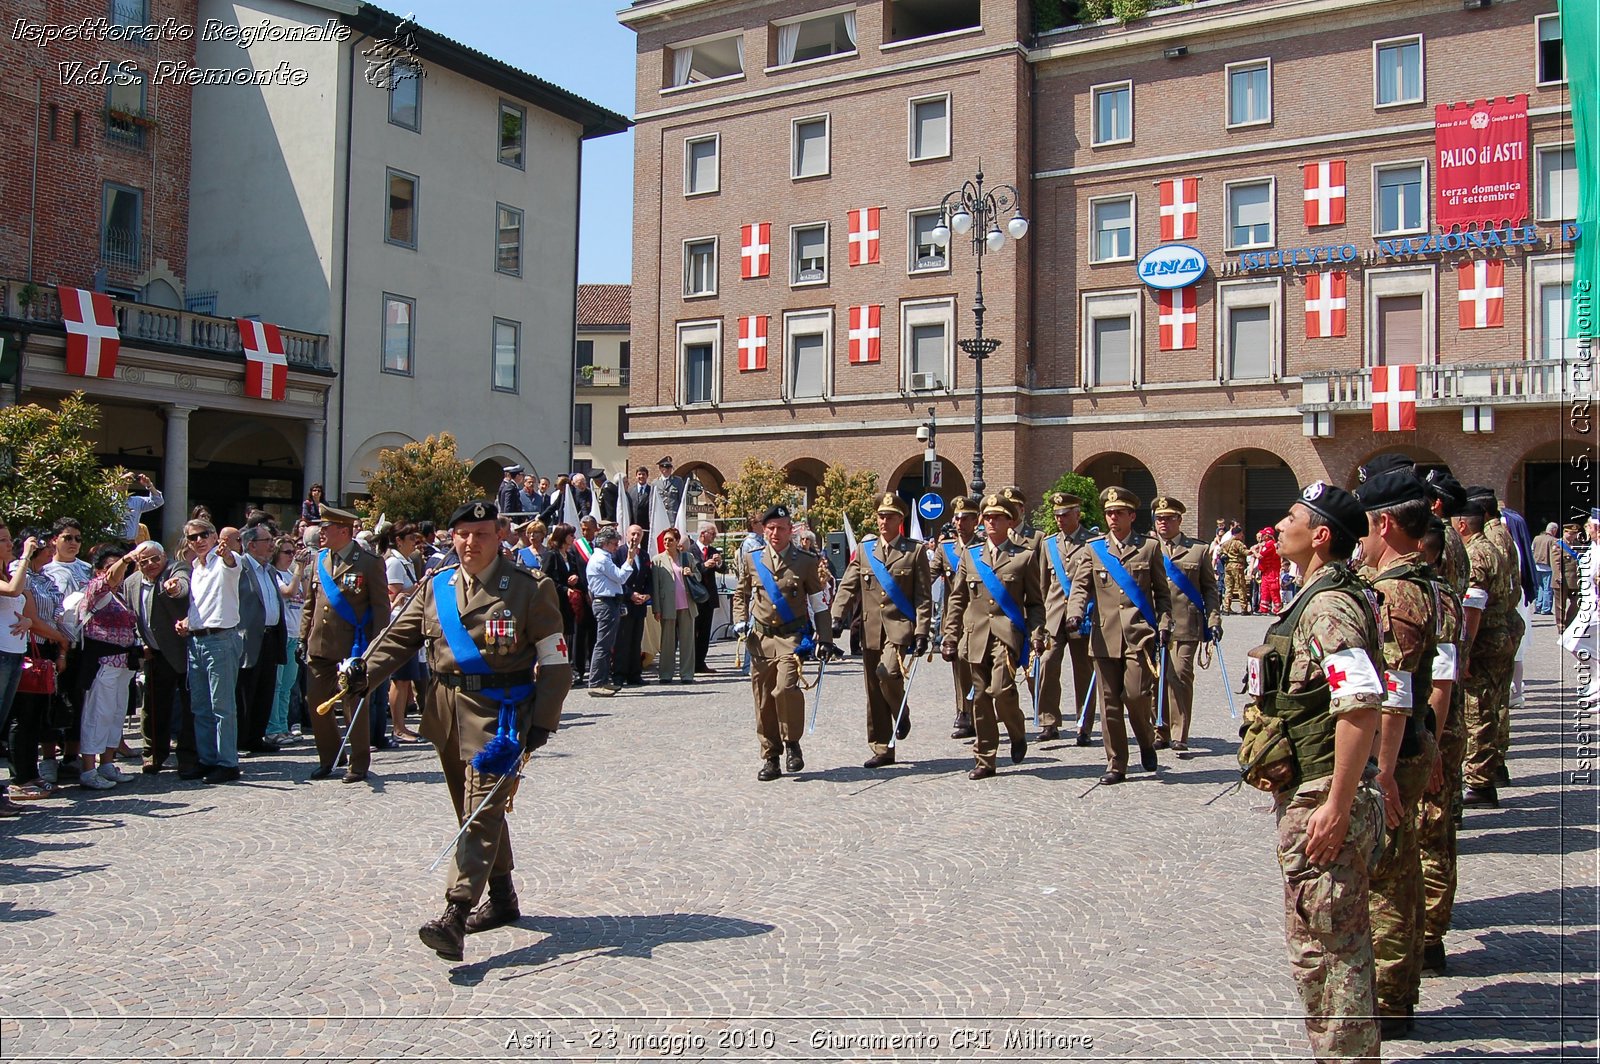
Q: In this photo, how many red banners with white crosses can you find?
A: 12